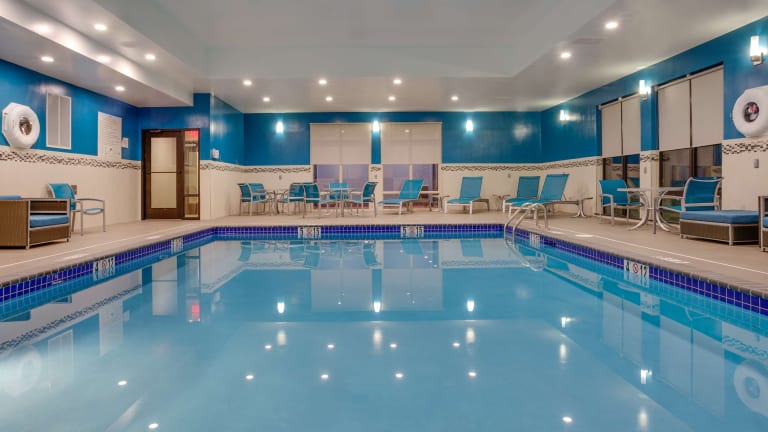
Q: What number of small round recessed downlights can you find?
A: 13